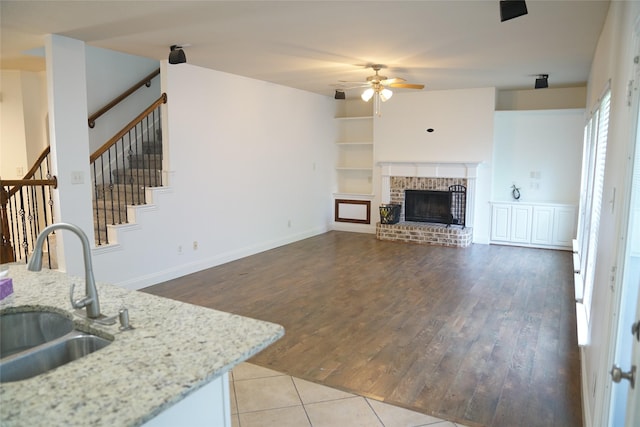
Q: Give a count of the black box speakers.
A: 4